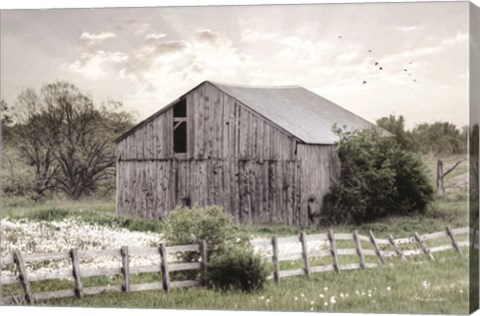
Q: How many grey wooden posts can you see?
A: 13